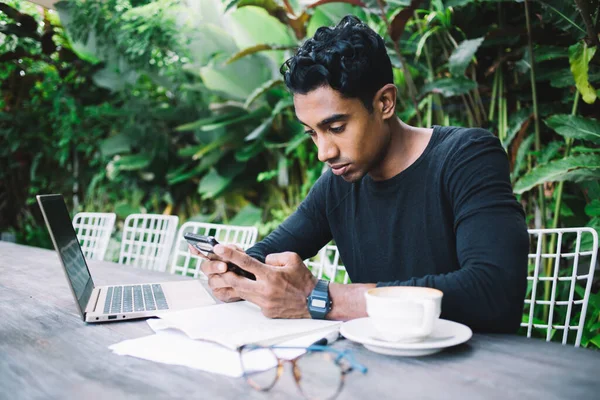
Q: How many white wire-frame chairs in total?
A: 5